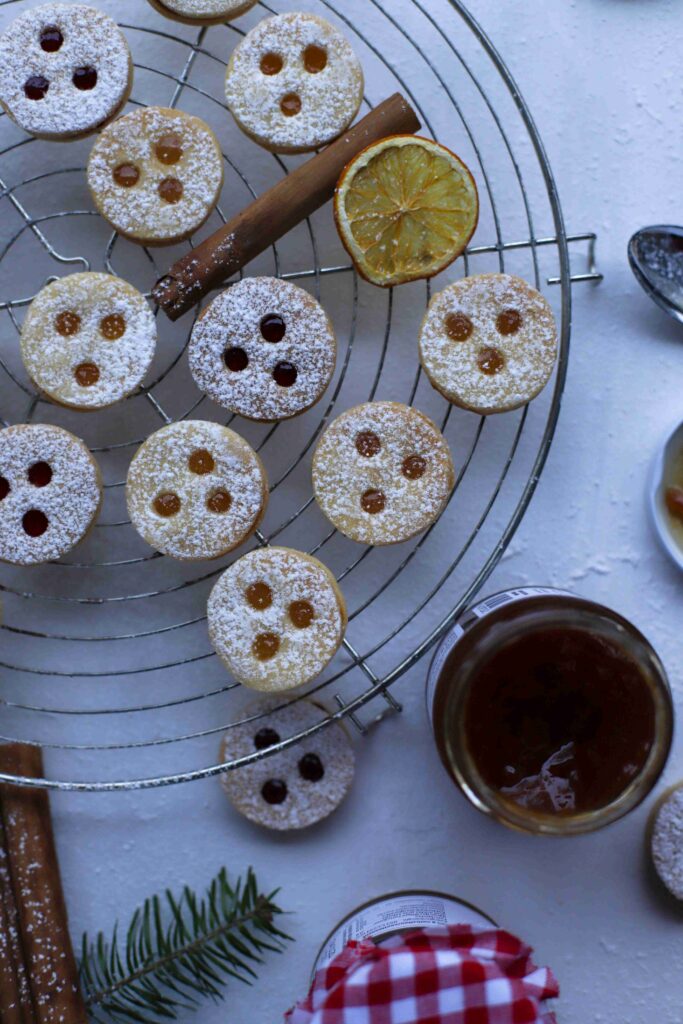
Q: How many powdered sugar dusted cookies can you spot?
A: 13